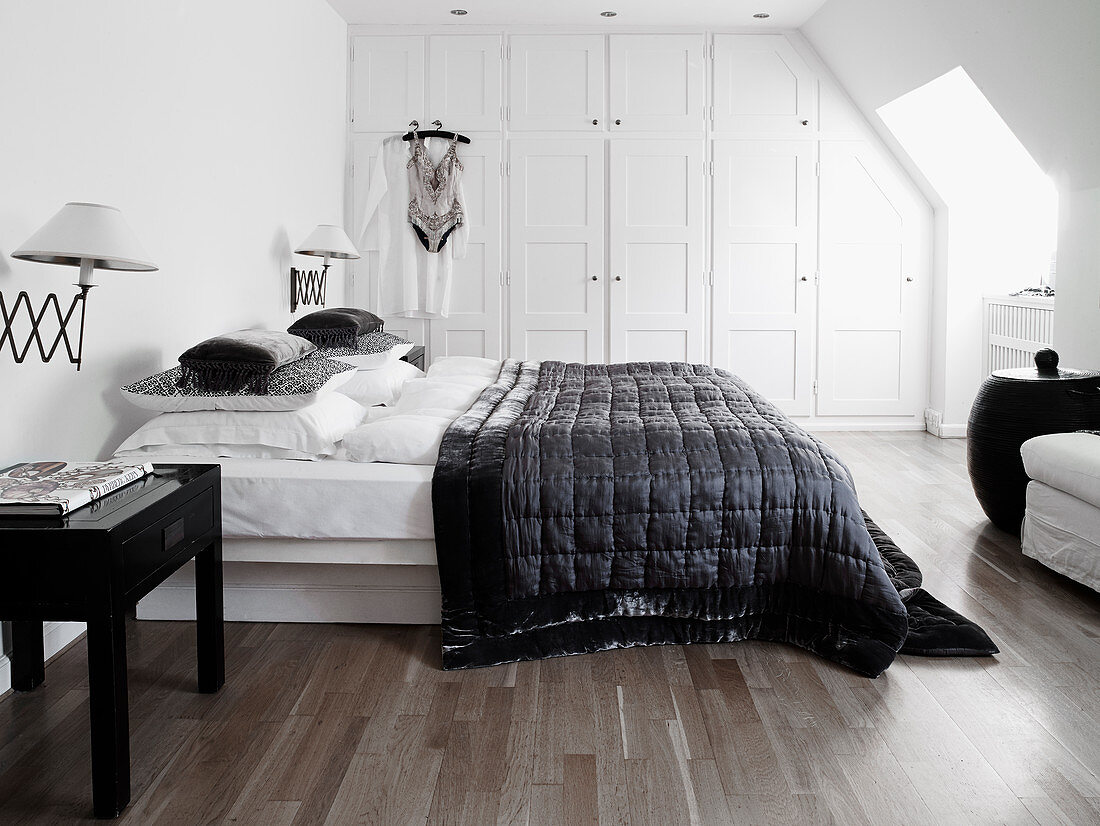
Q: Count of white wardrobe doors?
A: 11